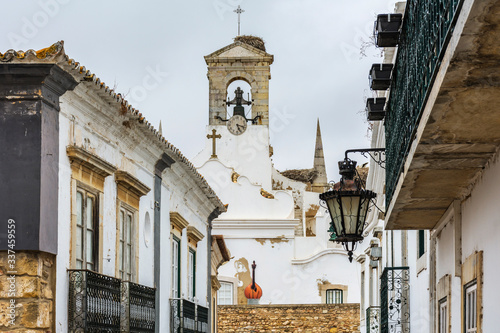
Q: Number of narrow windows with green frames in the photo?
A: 2